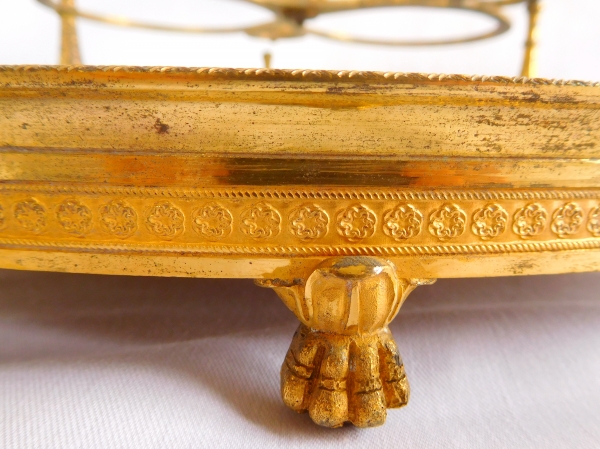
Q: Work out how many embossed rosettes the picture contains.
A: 15